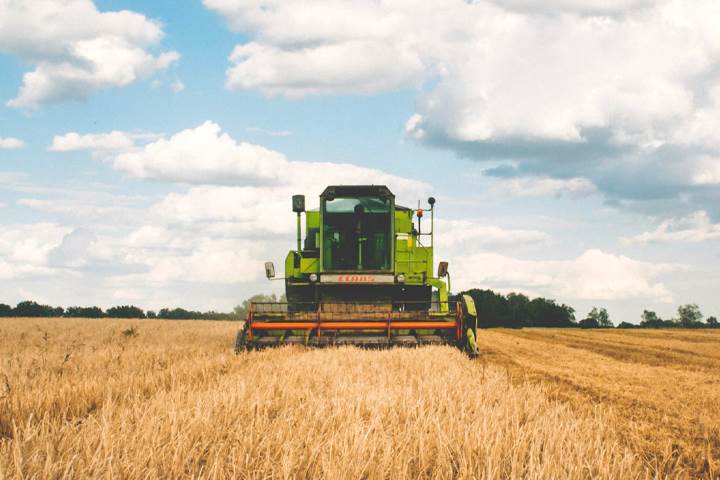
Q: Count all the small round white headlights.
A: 2